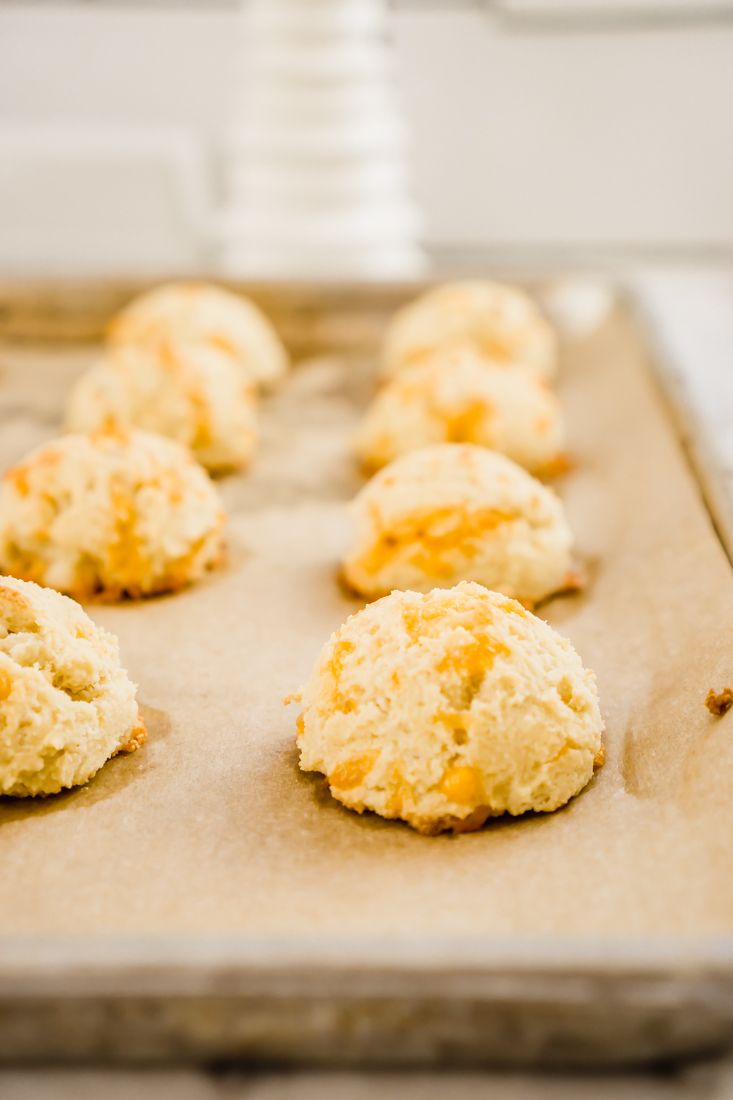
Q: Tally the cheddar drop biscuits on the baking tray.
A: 8